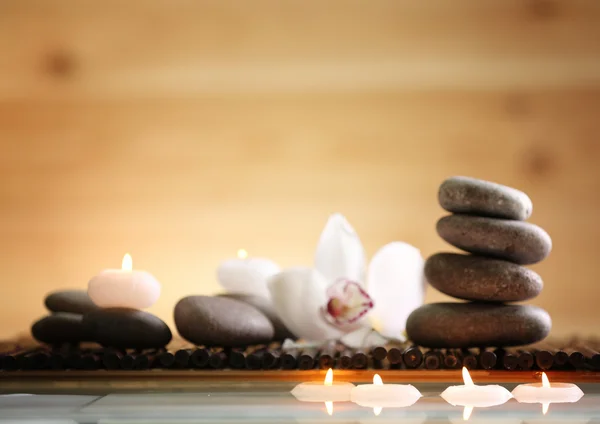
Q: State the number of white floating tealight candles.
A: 4